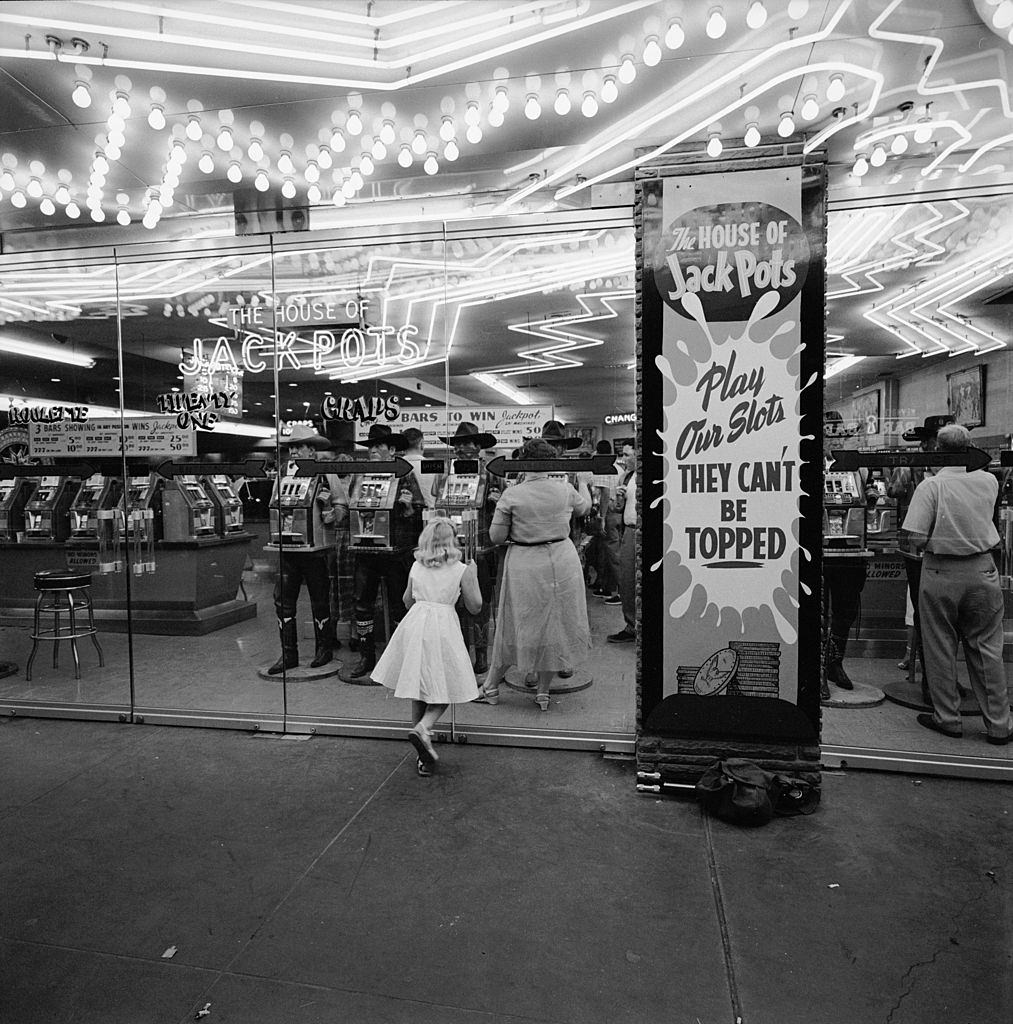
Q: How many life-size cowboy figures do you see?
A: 6